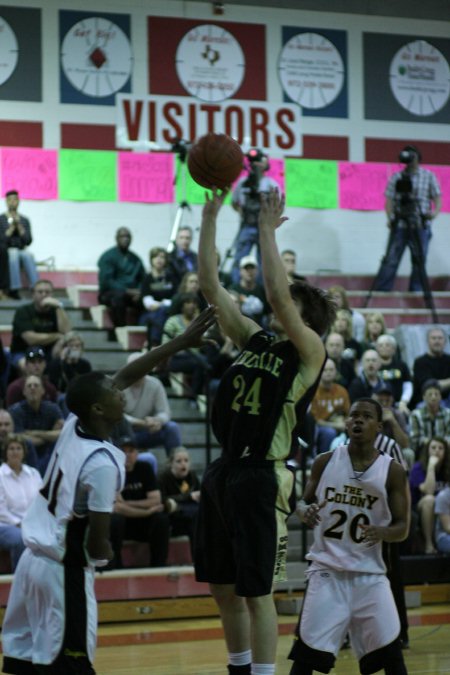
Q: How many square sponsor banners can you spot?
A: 5